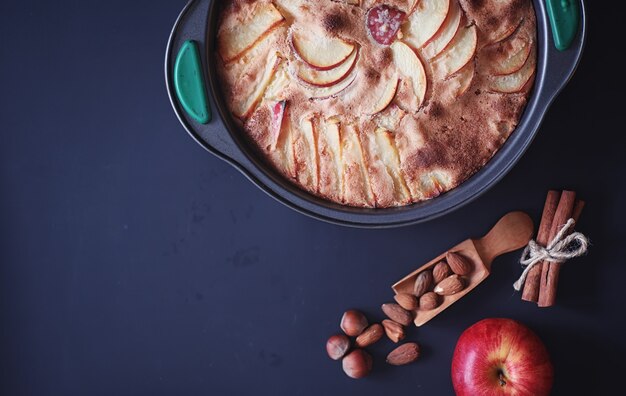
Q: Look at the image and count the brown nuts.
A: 13